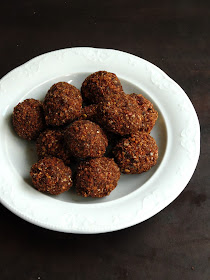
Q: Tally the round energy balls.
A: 11